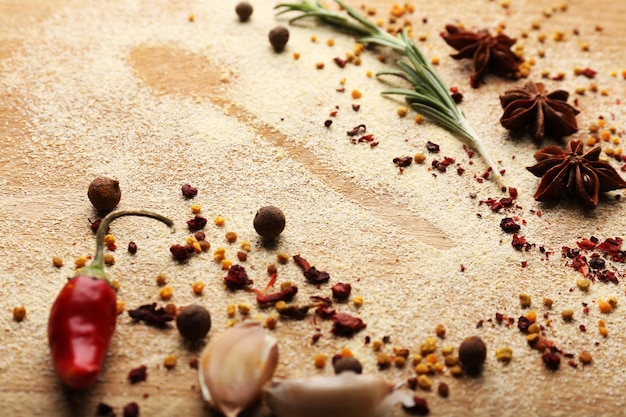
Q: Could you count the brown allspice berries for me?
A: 7